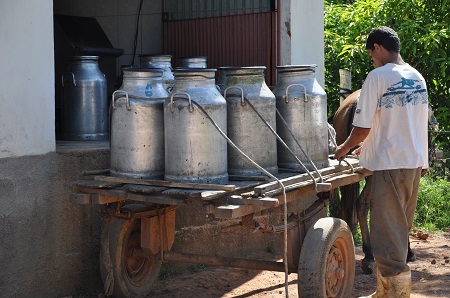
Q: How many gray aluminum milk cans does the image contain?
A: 7